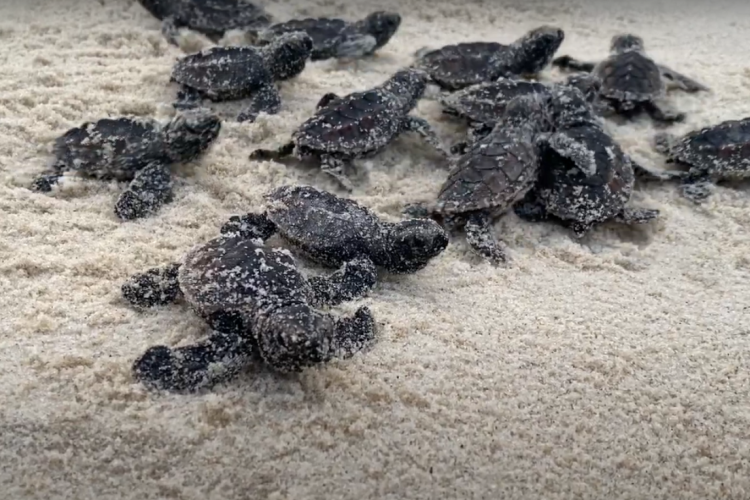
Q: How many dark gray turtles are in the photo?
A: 13